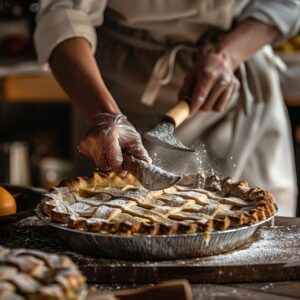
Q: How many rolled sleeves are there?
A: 2